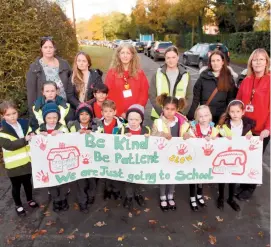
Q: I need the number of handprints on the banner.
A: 8